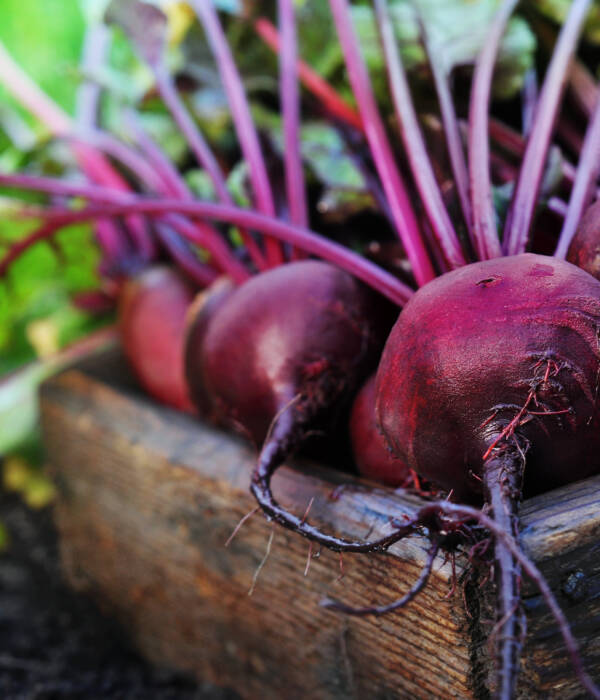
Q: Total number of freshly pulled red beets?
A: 6